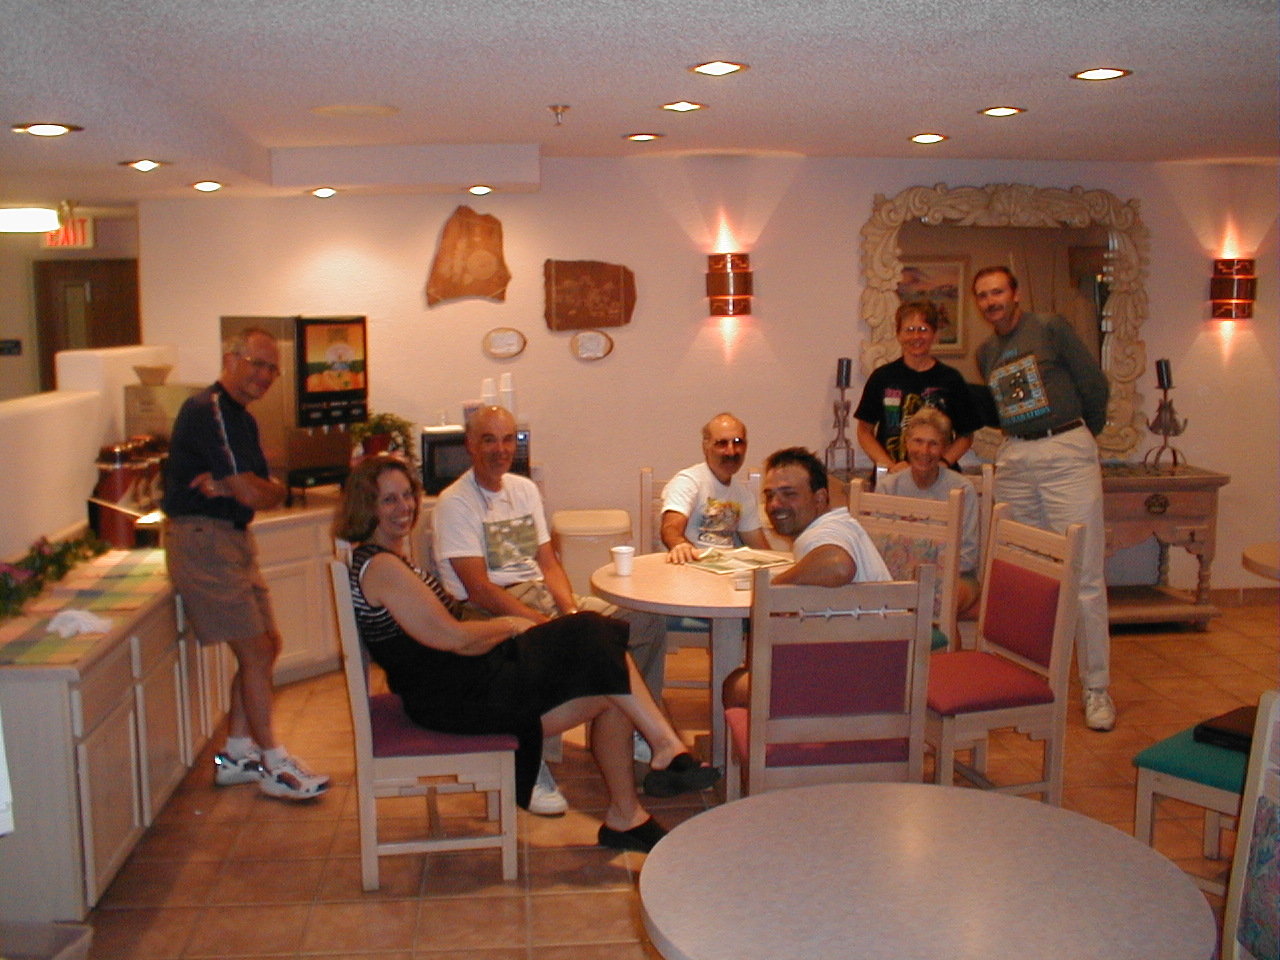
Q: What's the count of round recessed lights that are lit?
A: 11